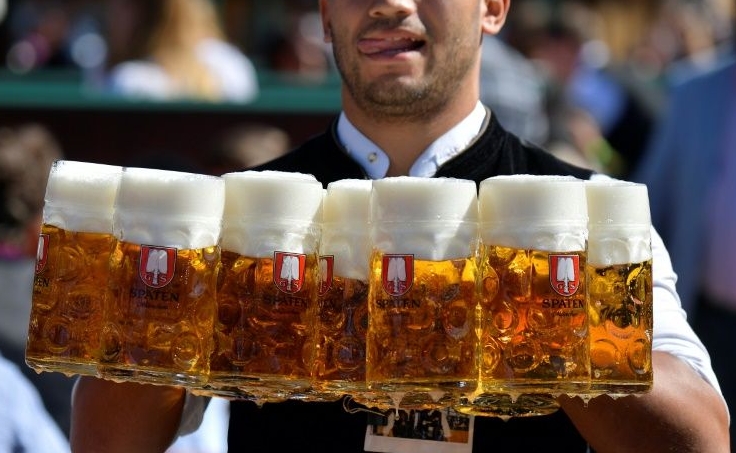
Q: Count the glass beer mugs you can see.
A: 7